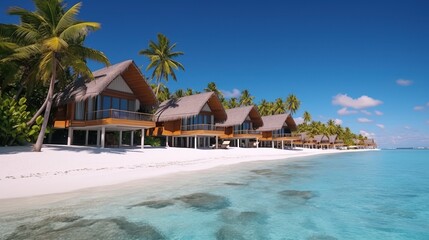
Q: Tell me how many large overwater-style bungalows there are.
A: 4